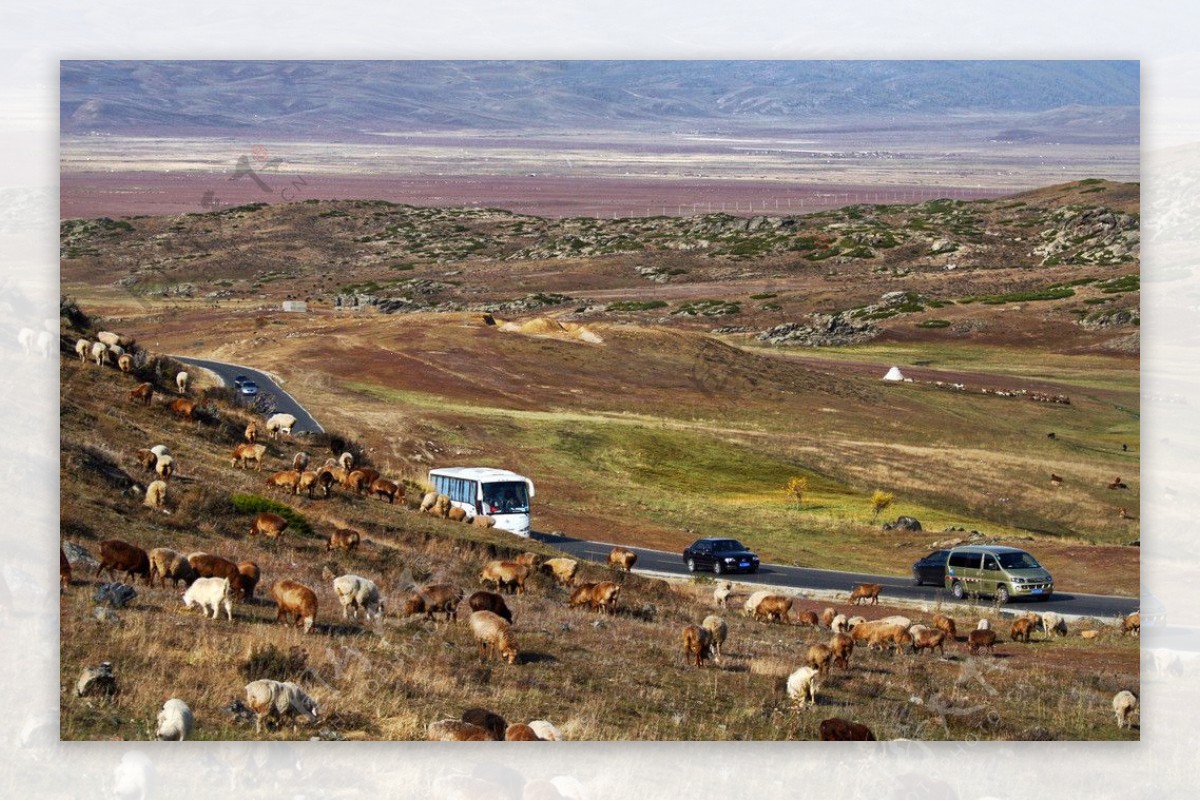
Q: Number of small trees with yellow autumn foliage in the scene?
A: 2